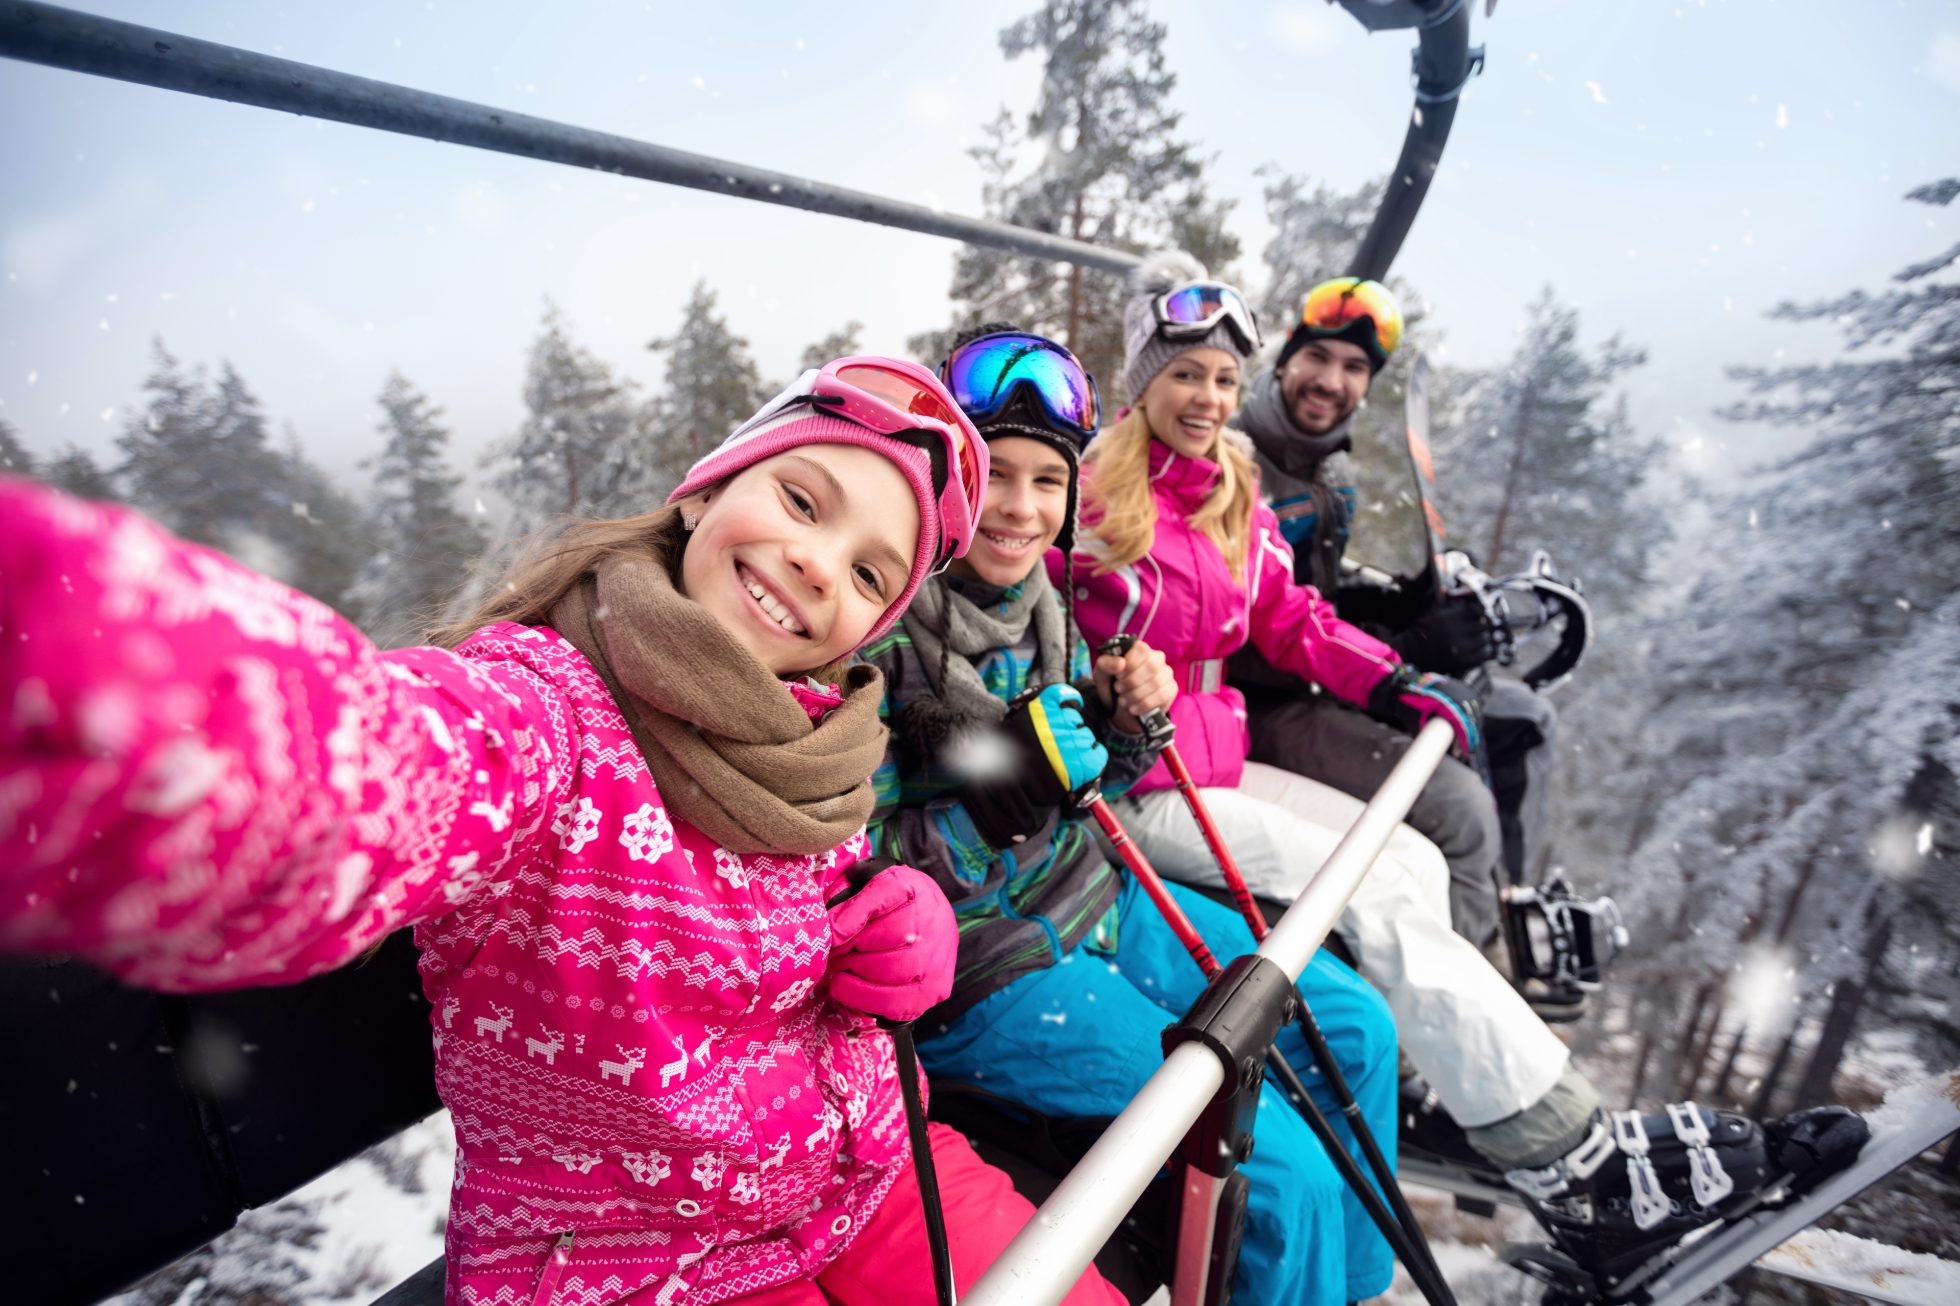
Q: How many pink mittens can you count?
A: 1